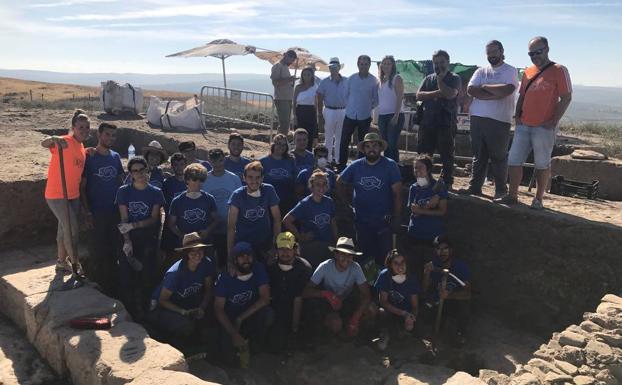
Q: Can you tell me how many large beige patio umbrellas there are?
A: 2